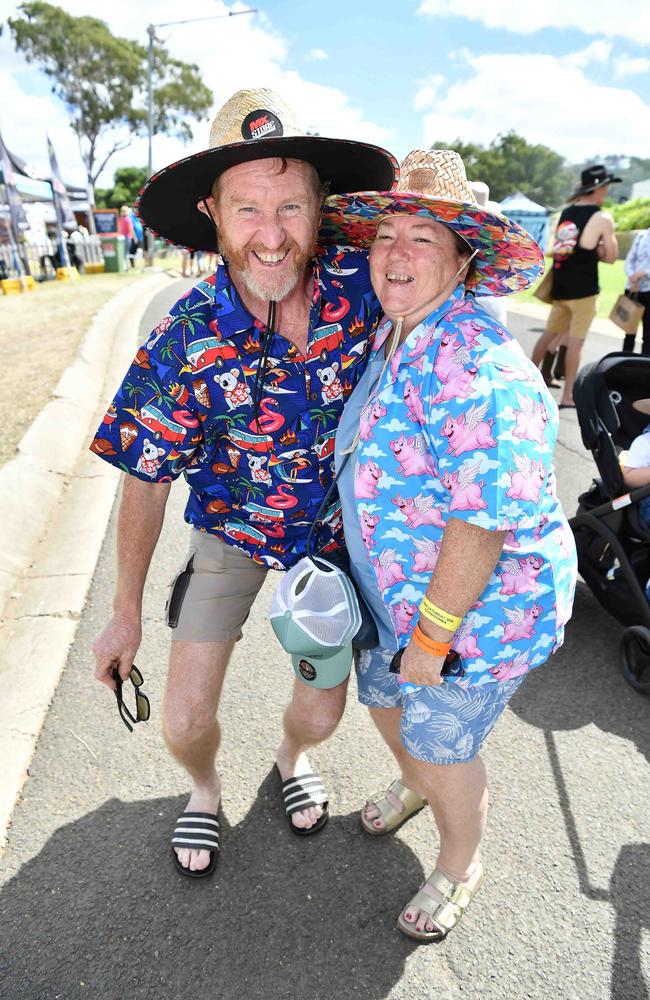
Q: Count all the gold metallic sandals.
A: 2